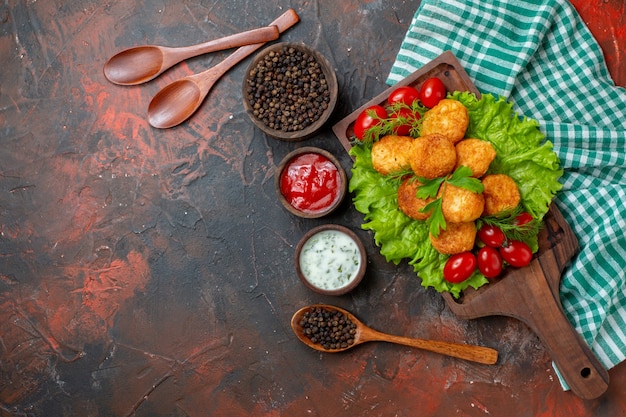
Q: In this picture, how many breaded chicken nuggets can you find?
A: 8